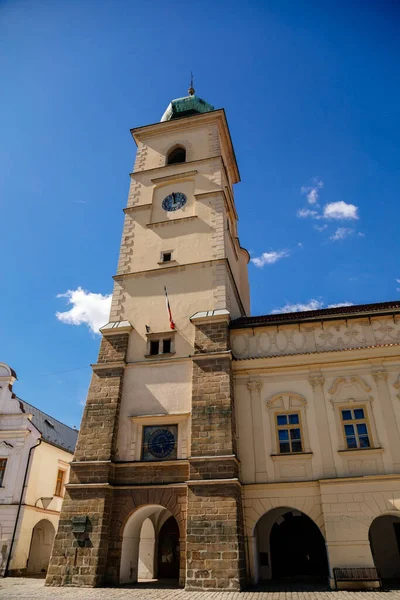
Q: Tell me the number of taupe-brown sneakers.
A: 0